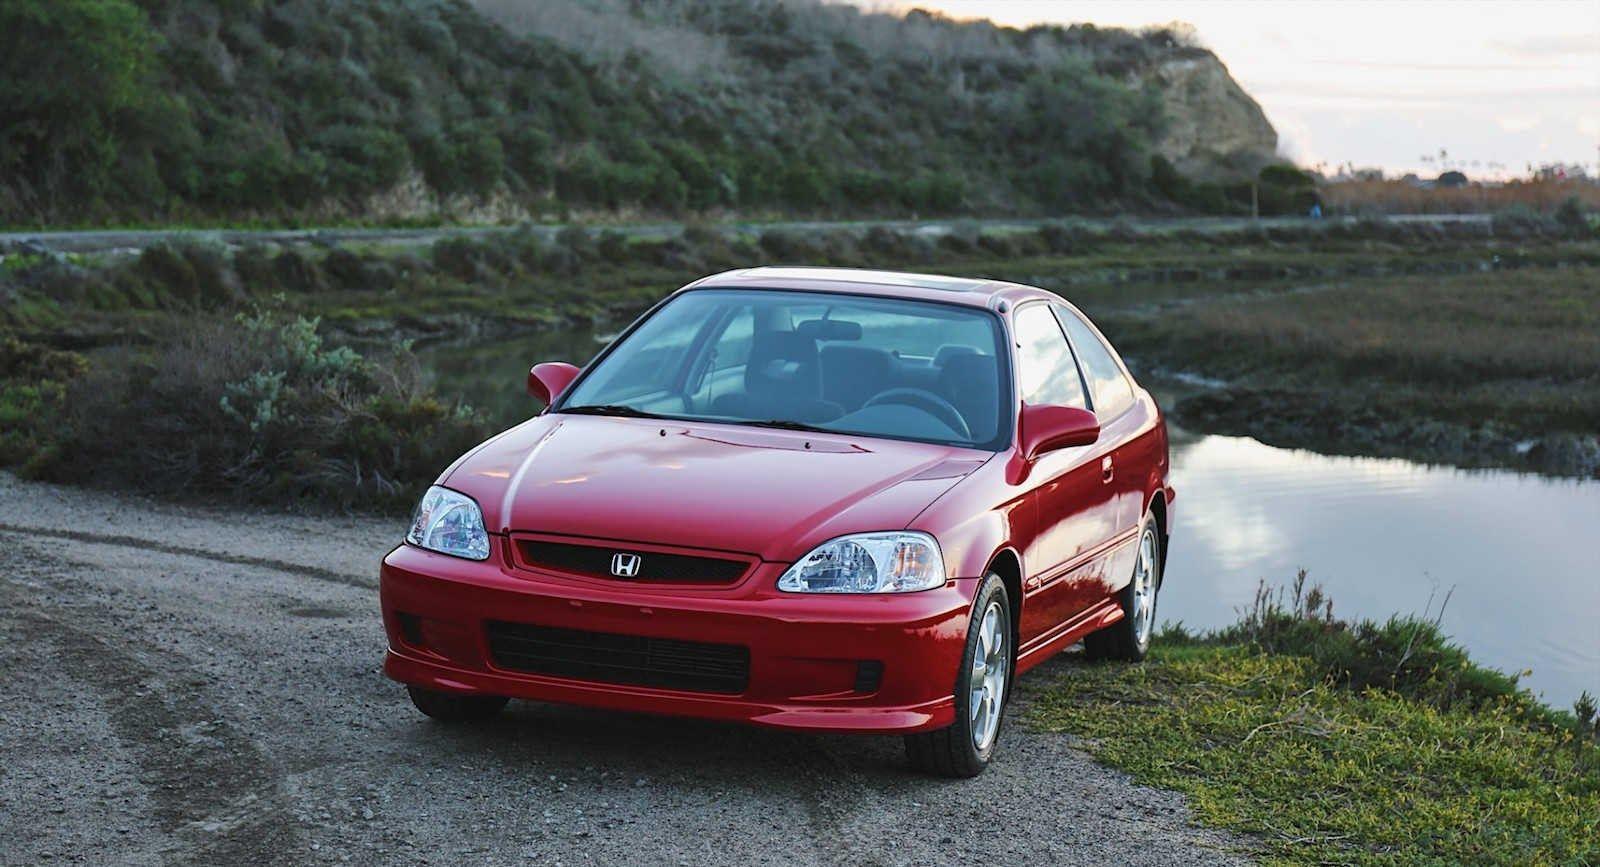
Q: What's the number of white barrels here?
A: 0